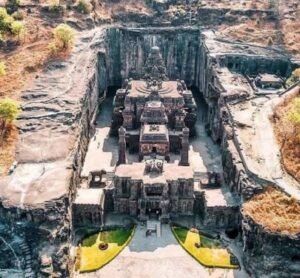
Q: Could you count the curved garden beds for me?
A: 2